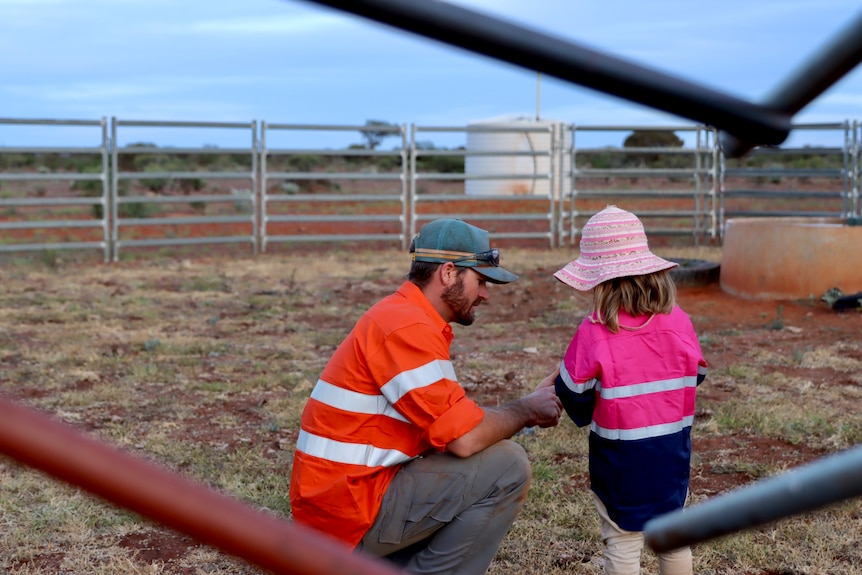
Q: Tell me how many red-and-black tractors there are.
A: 0